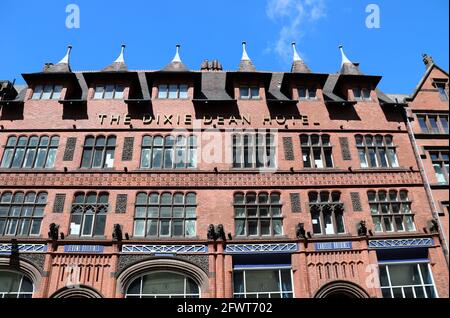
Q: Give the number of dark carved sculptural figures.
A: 7